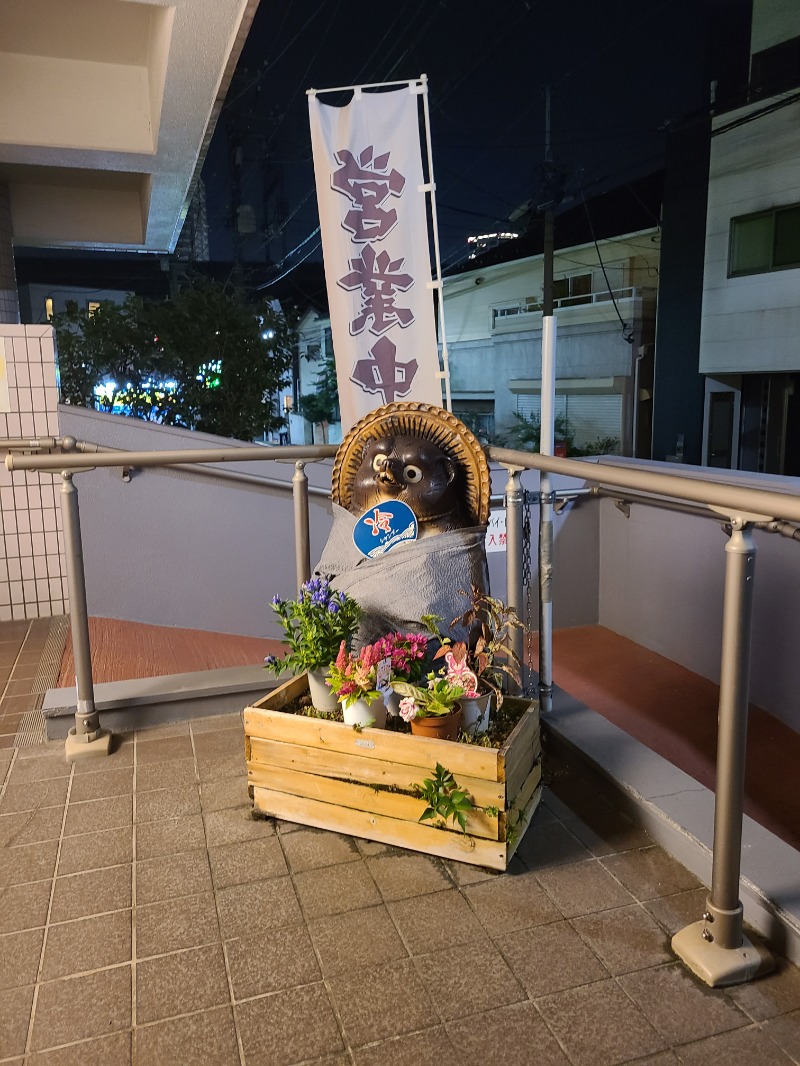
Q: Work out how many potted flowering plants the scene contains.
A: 5